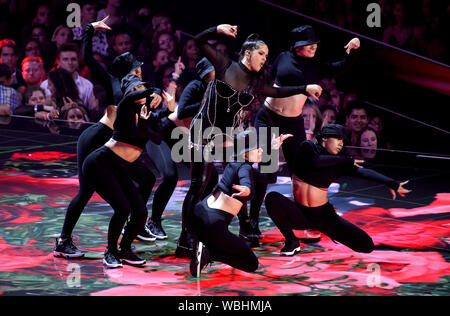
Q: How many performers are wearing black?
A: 7